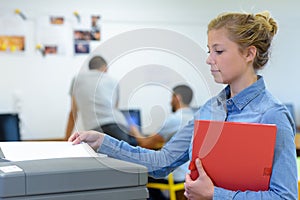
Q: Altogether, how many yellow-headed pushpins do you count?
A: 3